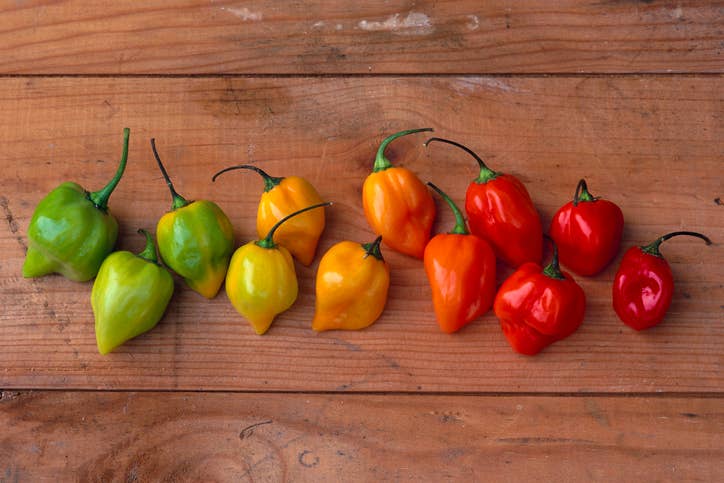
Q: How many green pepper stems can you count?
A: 12